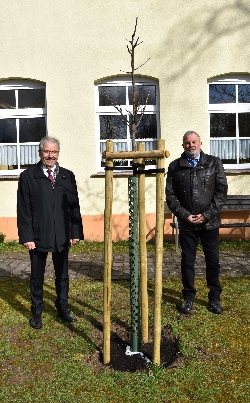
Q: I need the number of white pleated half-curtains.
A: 3